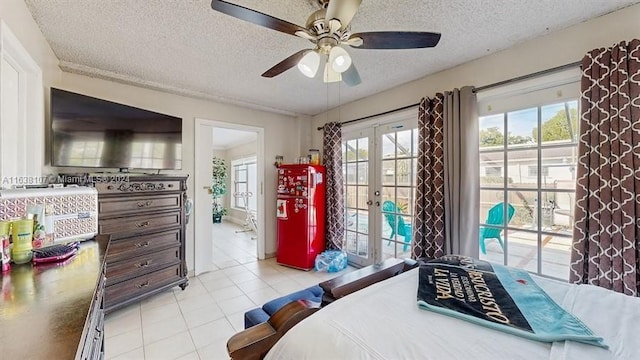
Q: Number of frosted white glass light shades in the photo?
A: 3